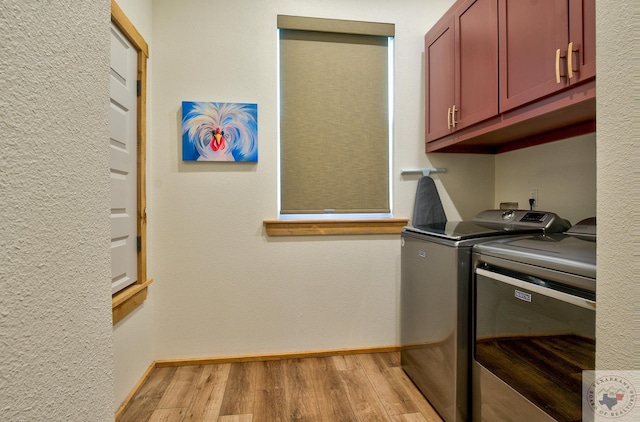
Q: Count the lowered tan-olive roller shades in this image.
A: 1